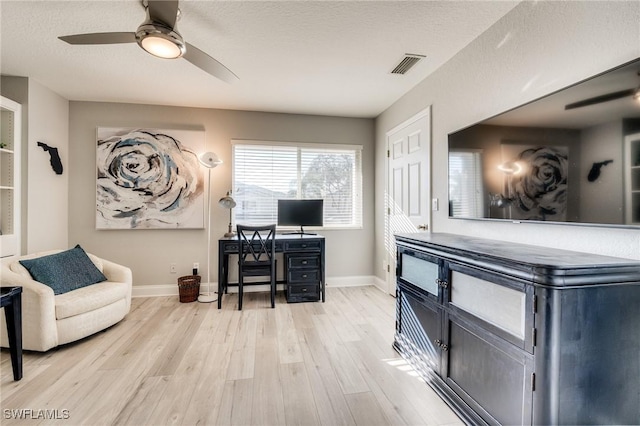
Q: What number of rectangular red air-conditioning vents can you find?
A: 0